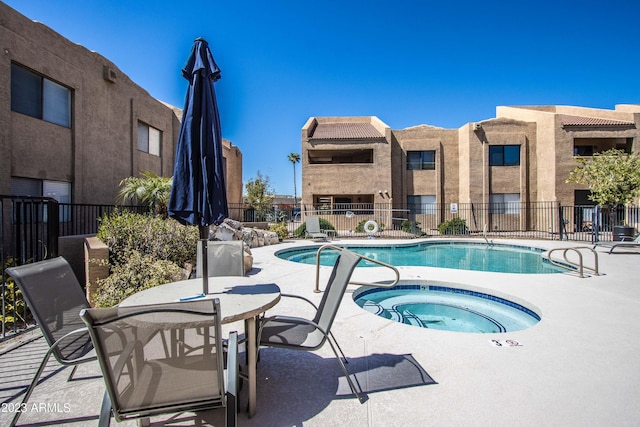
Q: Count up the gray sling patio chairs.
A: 4